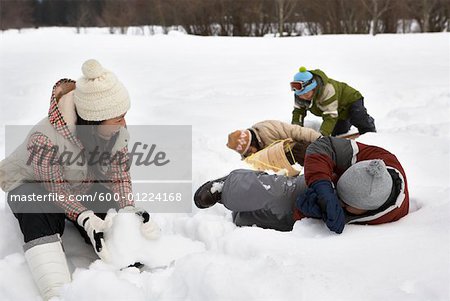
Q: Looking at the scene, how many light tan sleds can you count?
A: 1